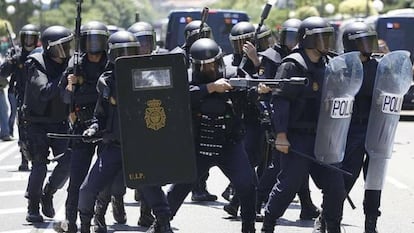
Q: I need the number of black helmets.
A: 12